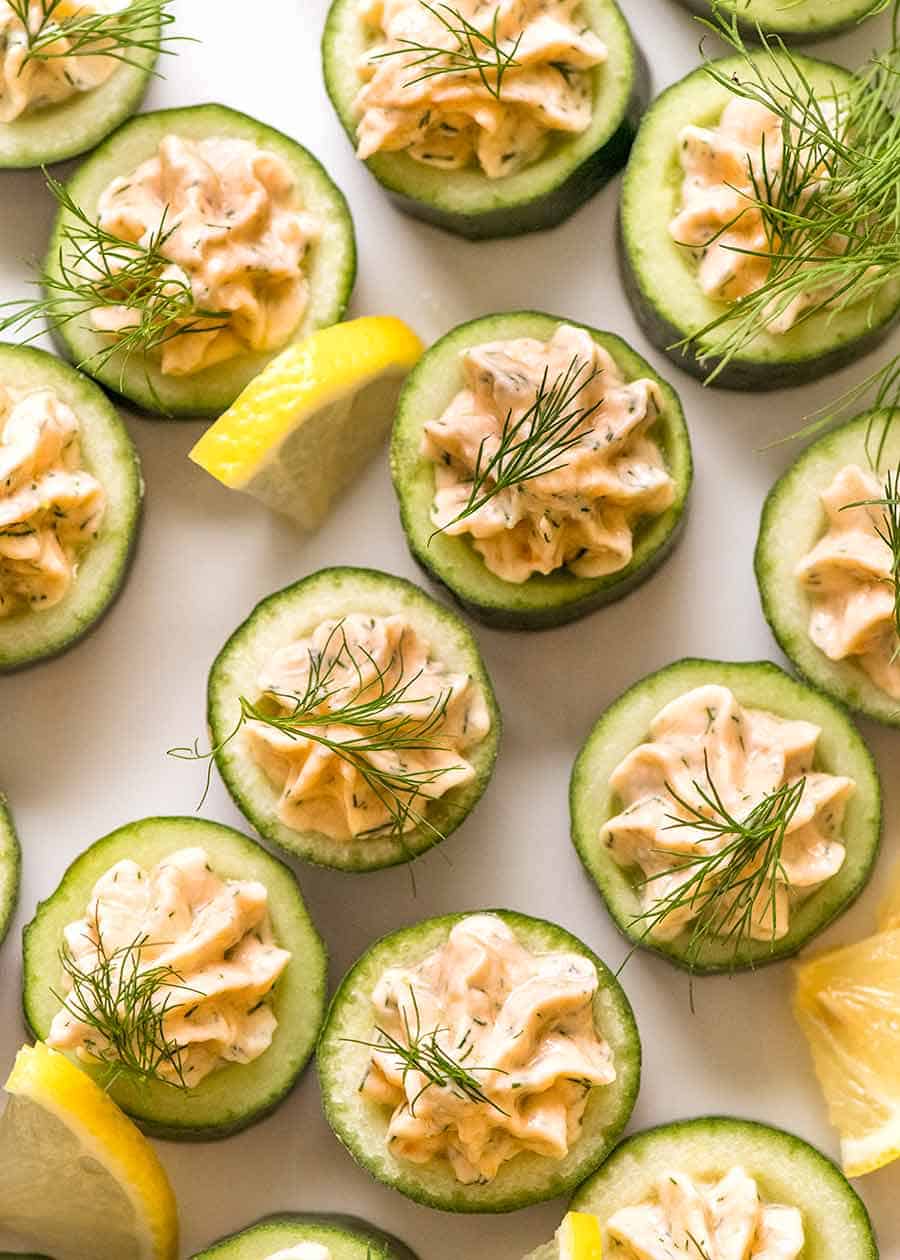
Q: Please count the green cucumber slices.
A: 15